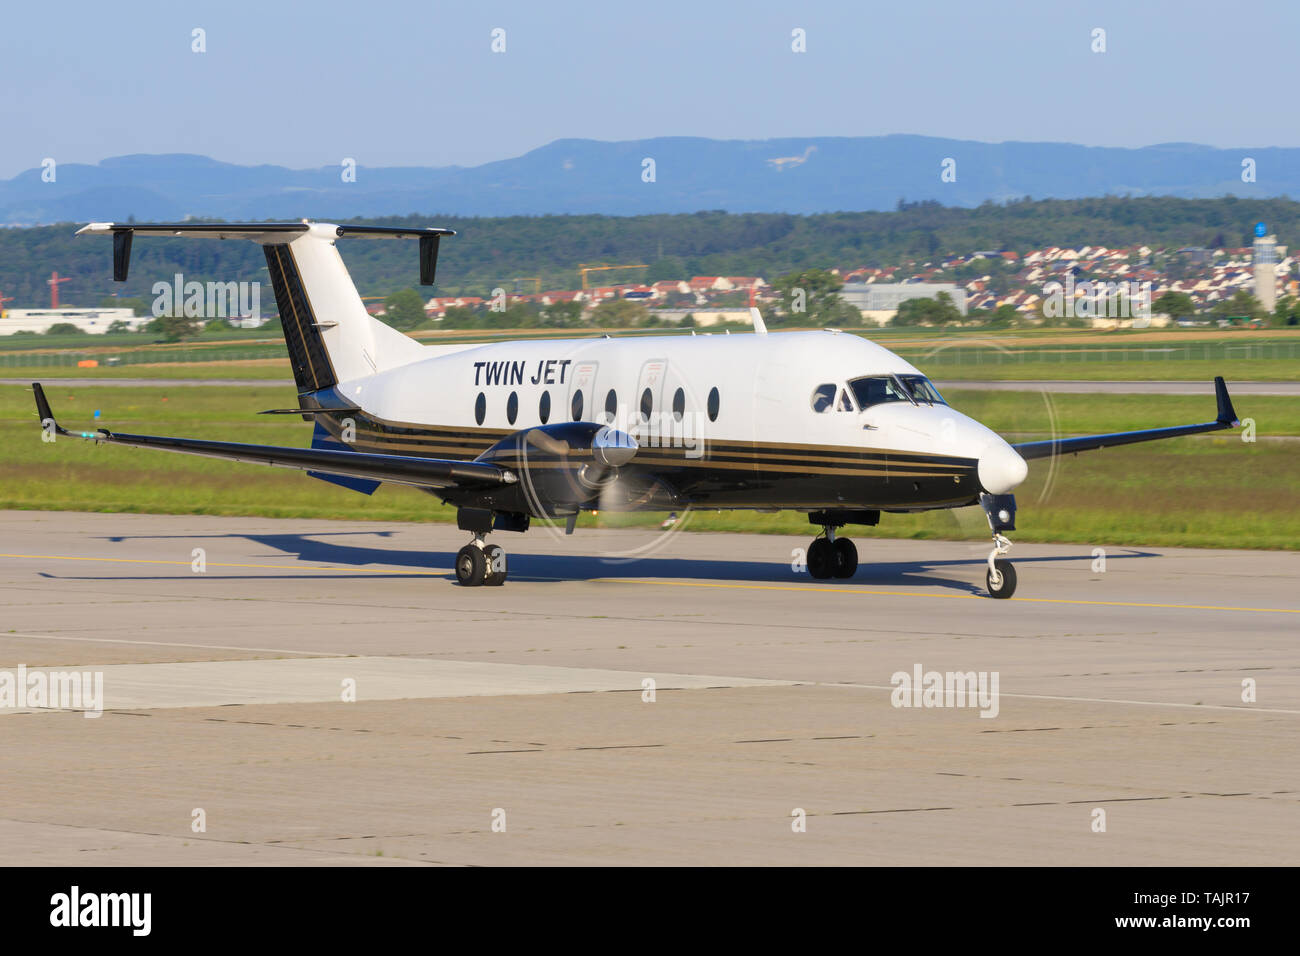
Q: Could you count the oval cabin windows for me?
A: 8